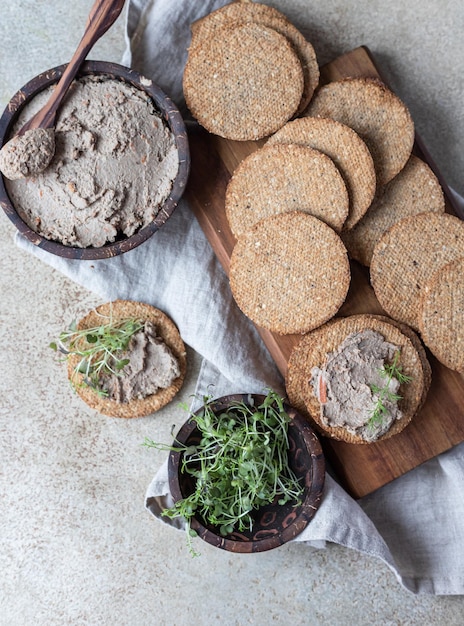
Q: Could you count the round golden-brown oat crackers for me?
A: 12